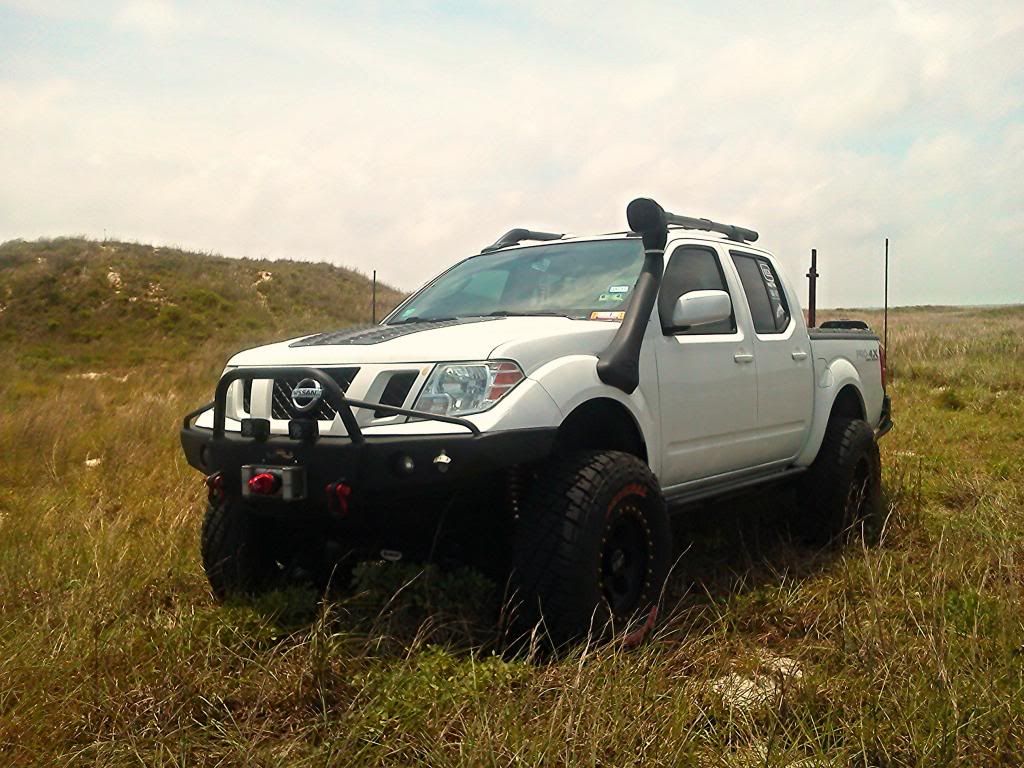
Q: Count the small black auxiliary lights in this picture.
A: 2